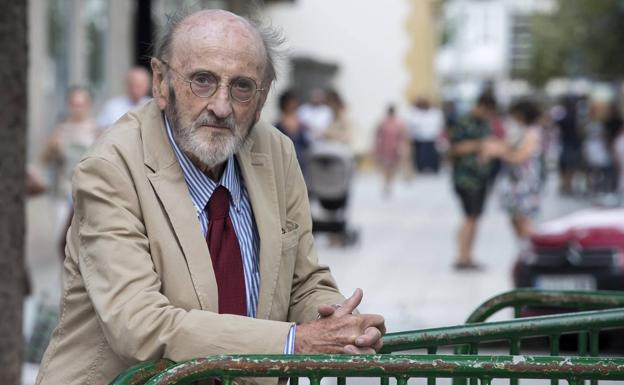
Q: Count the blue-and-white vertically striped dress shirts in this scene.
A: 1